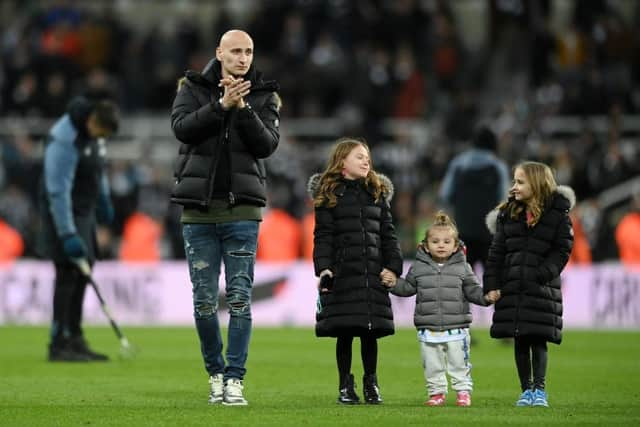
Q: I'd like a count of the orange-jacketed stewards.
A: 6